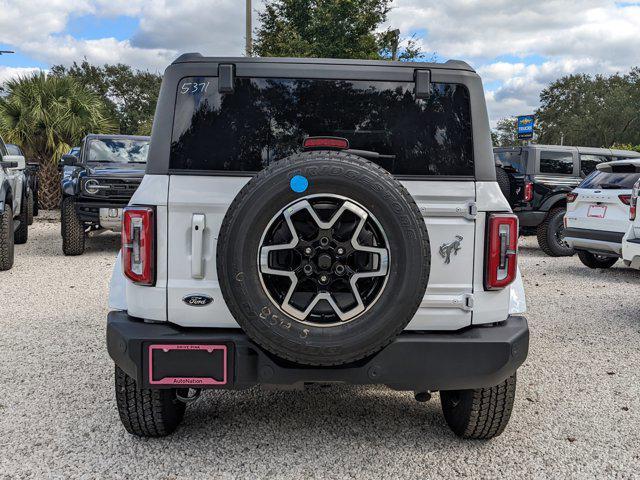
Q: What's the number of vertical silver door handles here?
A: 1